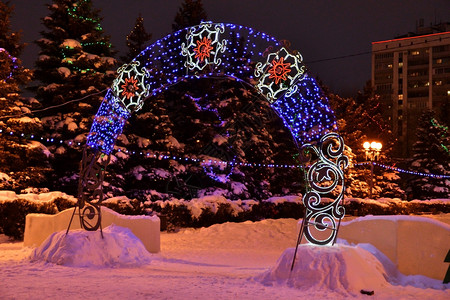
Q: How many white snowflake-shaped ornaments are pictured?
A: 3